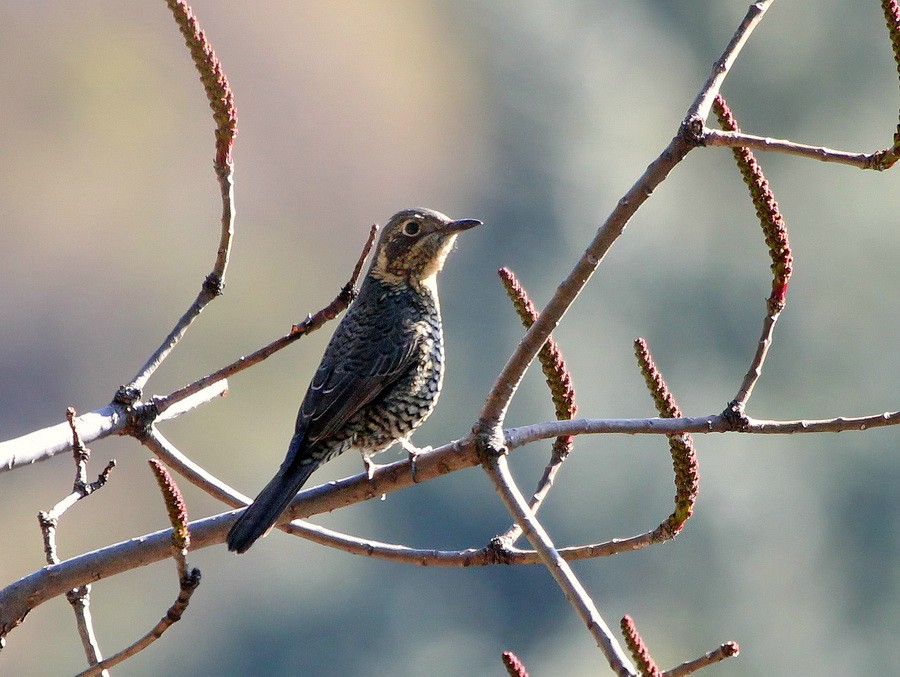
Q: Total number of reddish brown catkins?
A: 8